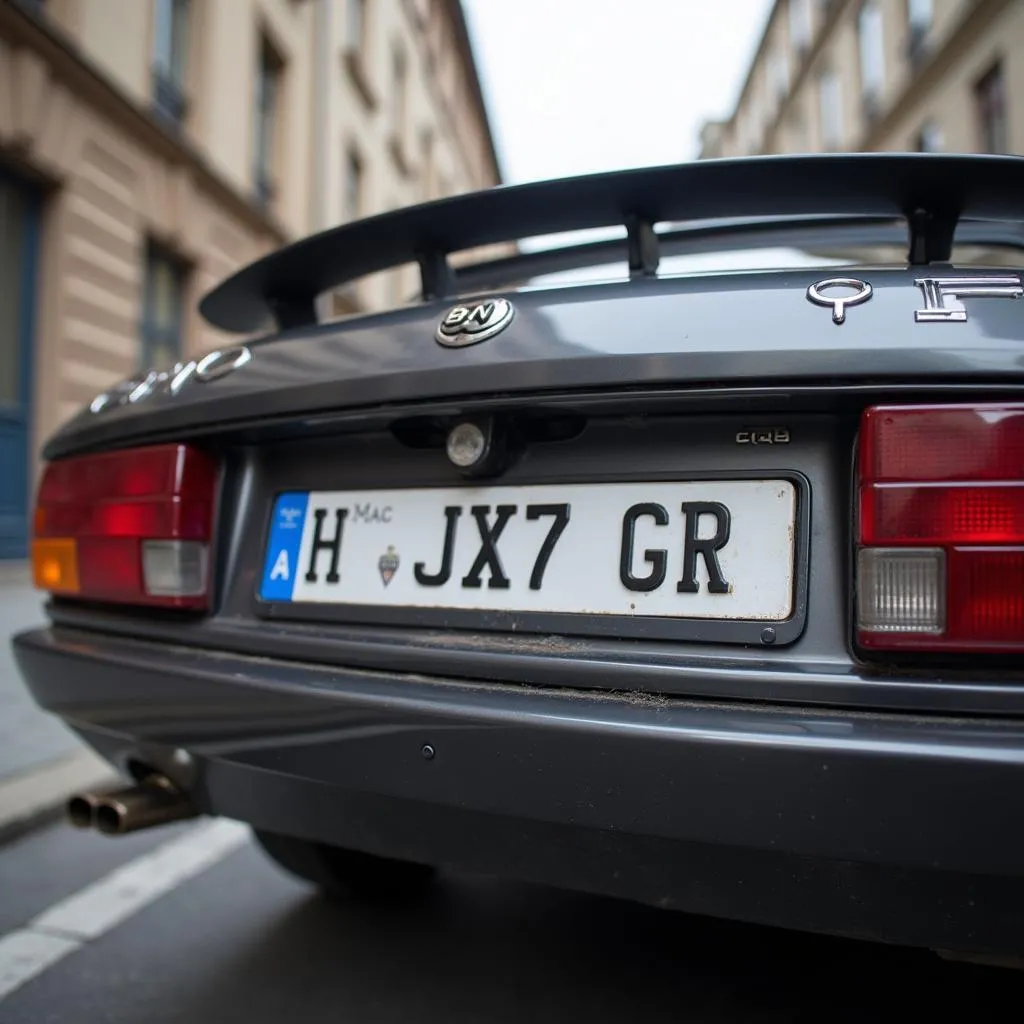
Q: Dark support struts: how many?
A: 4